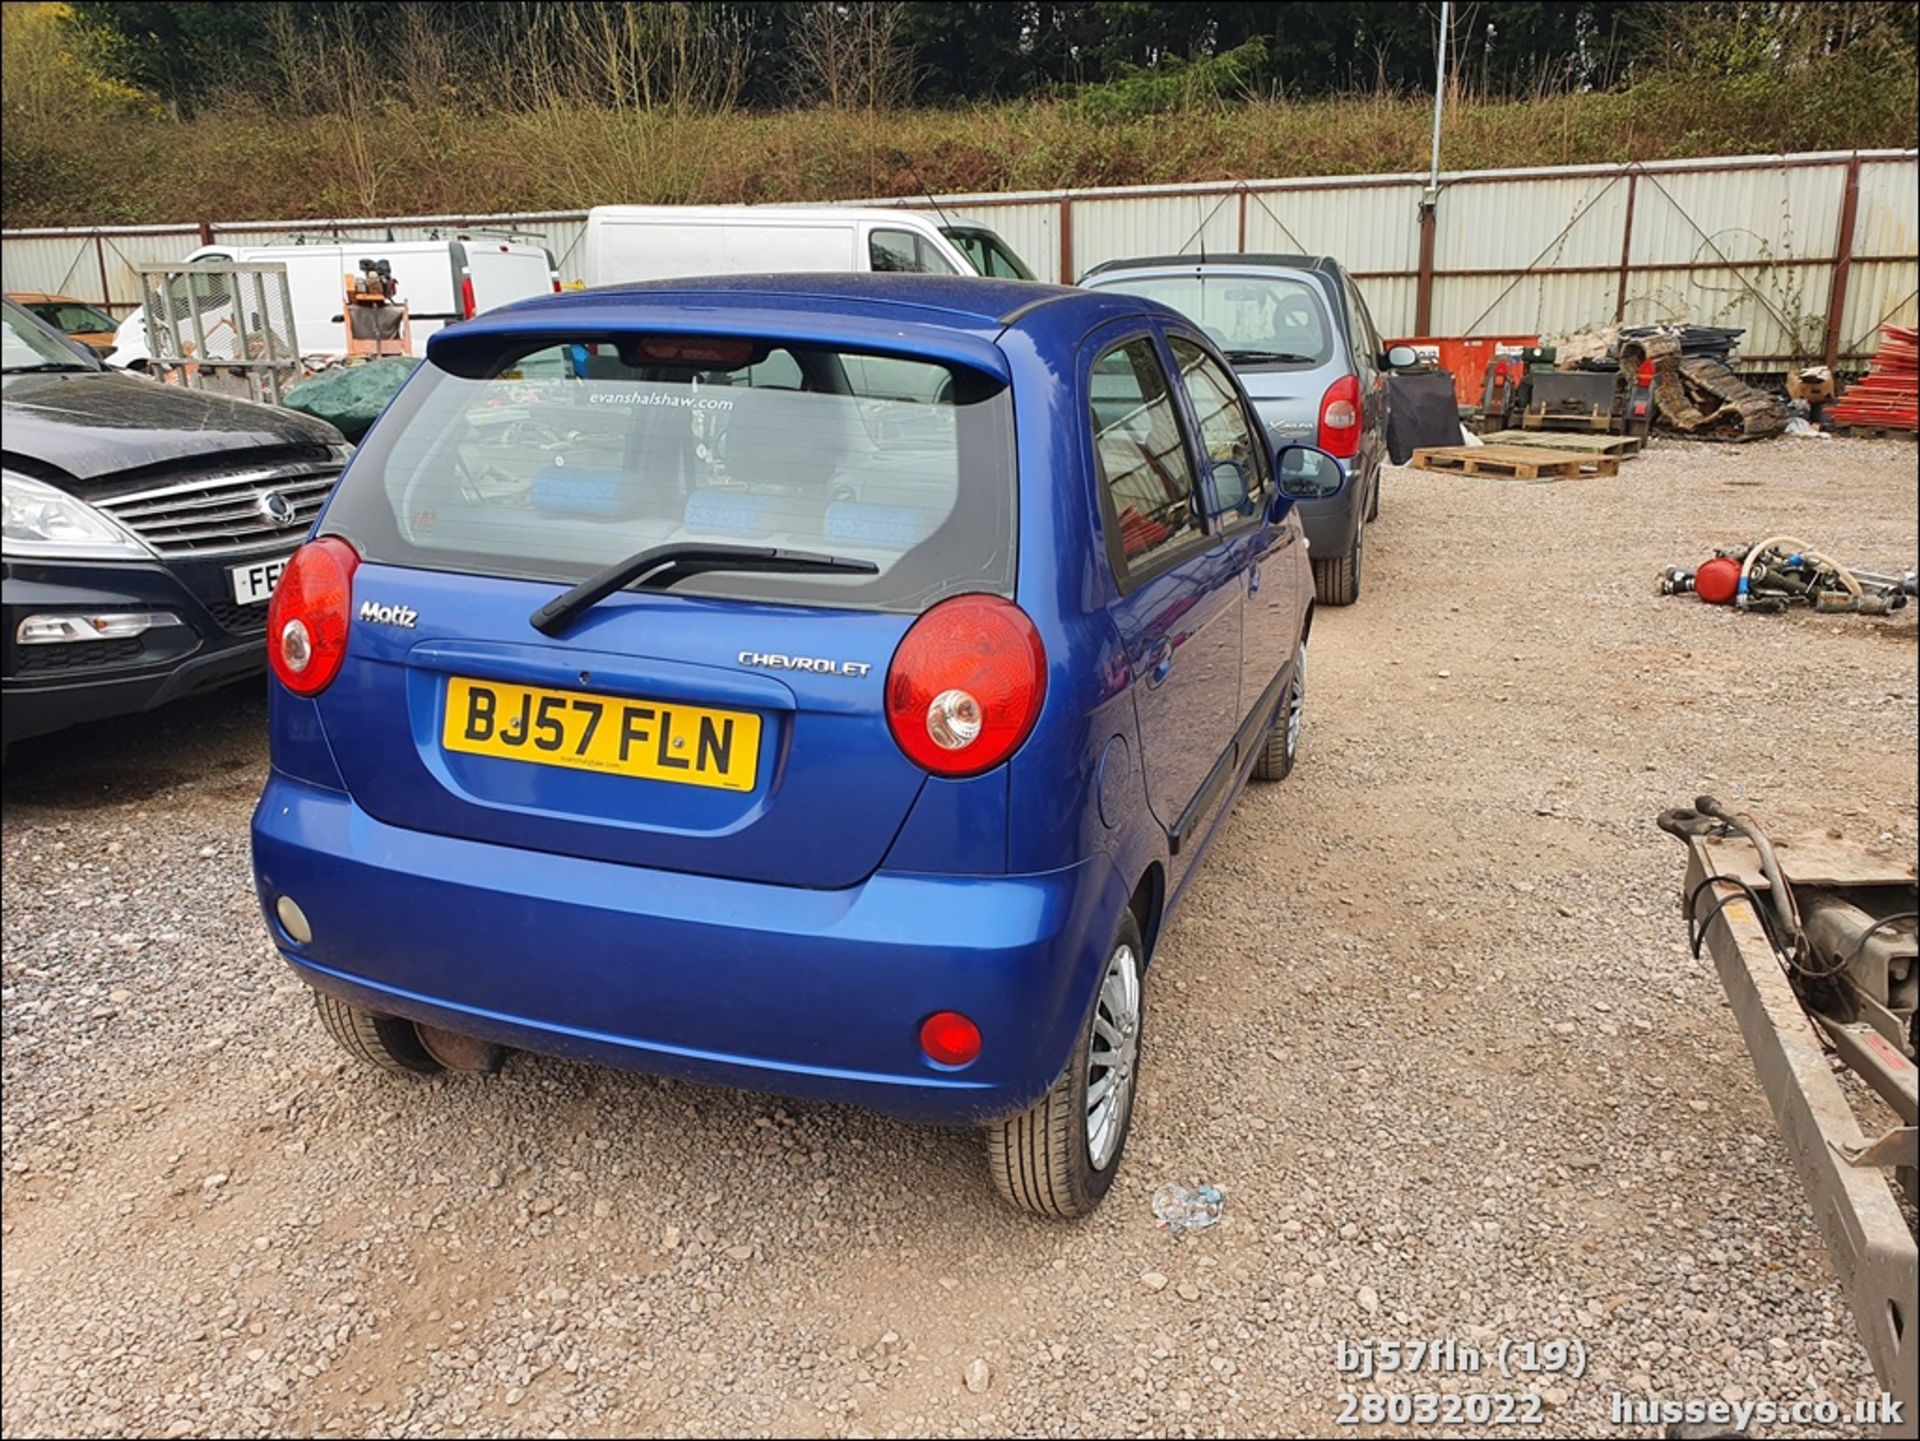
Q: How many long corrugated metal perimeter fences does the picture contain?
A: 1